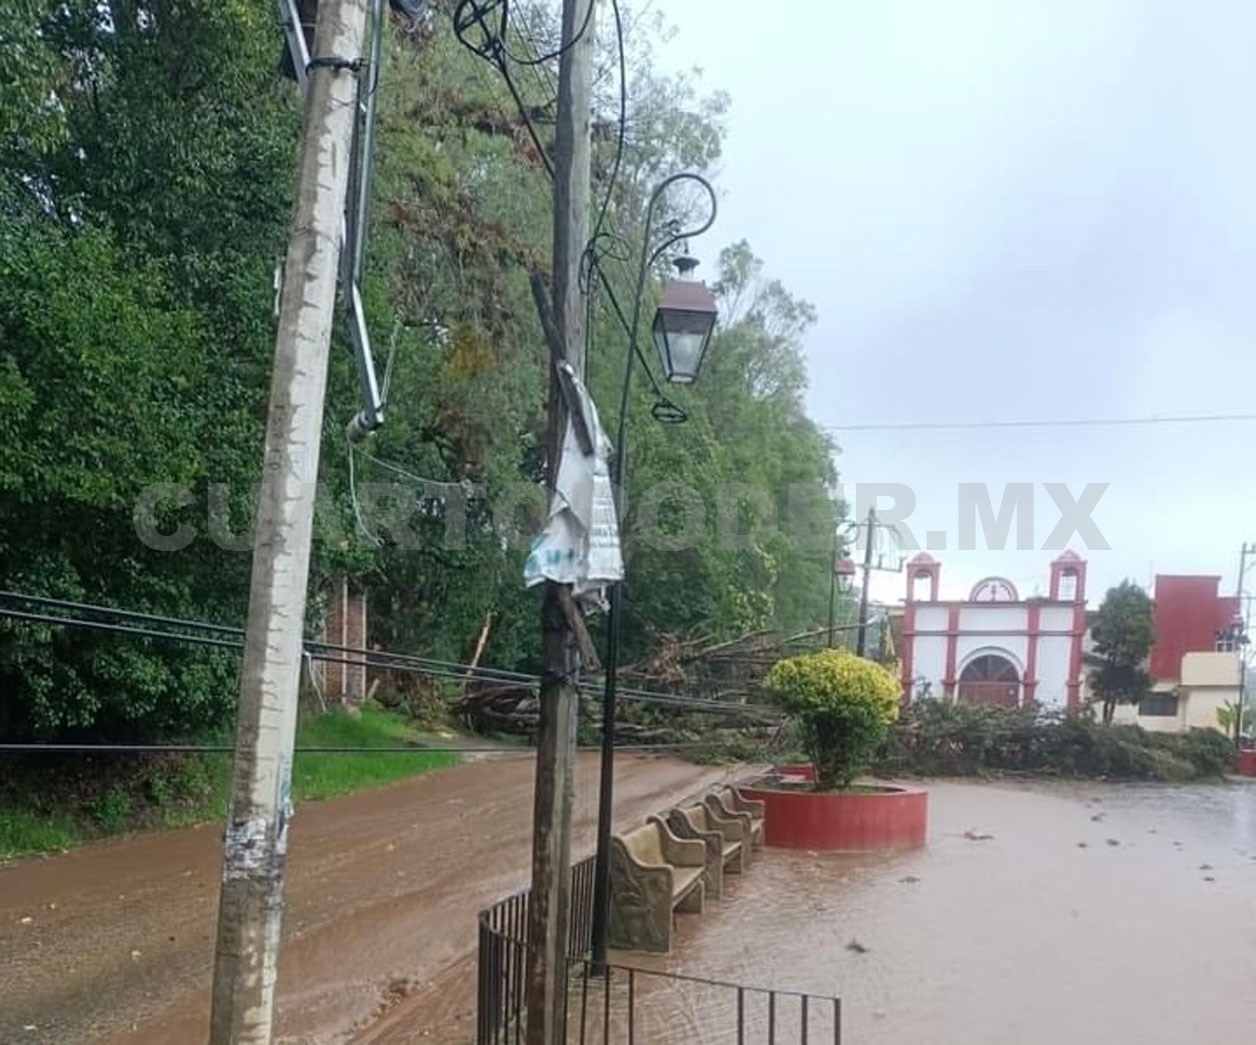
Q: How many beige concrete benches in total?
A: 3